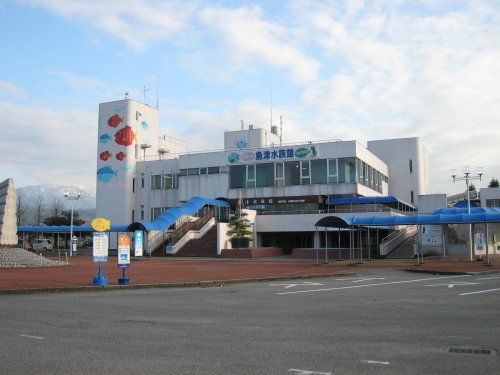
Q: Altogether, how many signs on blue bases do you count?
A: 2